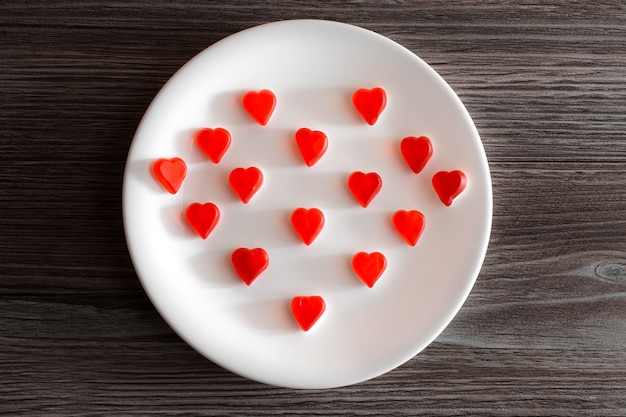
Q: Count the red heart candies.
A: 15